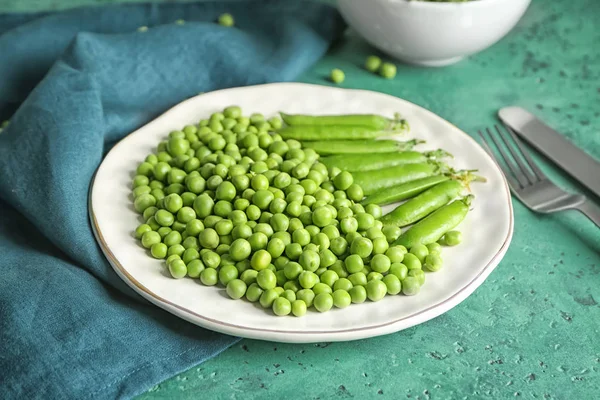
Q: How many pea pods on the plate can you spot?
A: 8